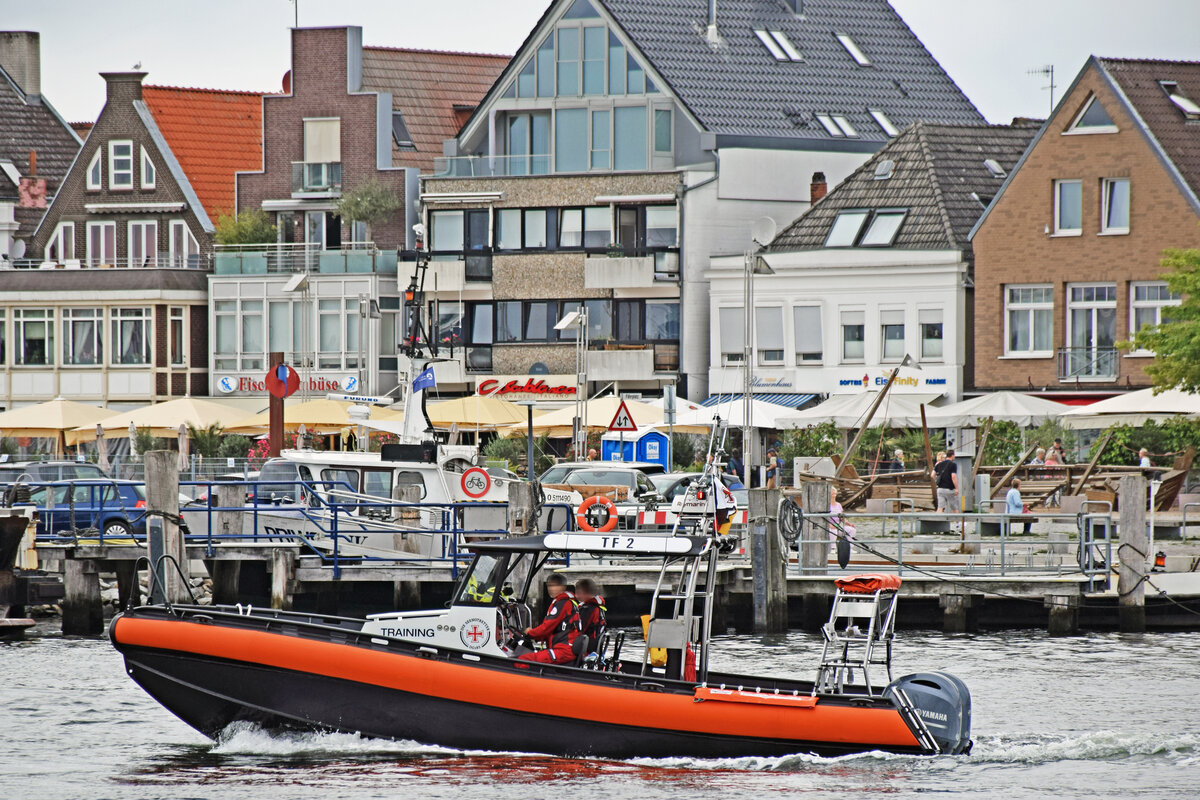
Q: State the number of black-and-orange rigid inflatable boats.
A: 1